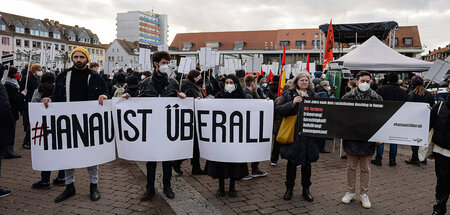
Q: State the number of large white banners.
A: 3